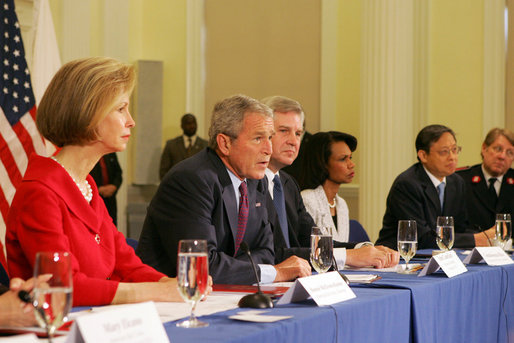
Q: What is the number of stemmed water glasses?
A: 6